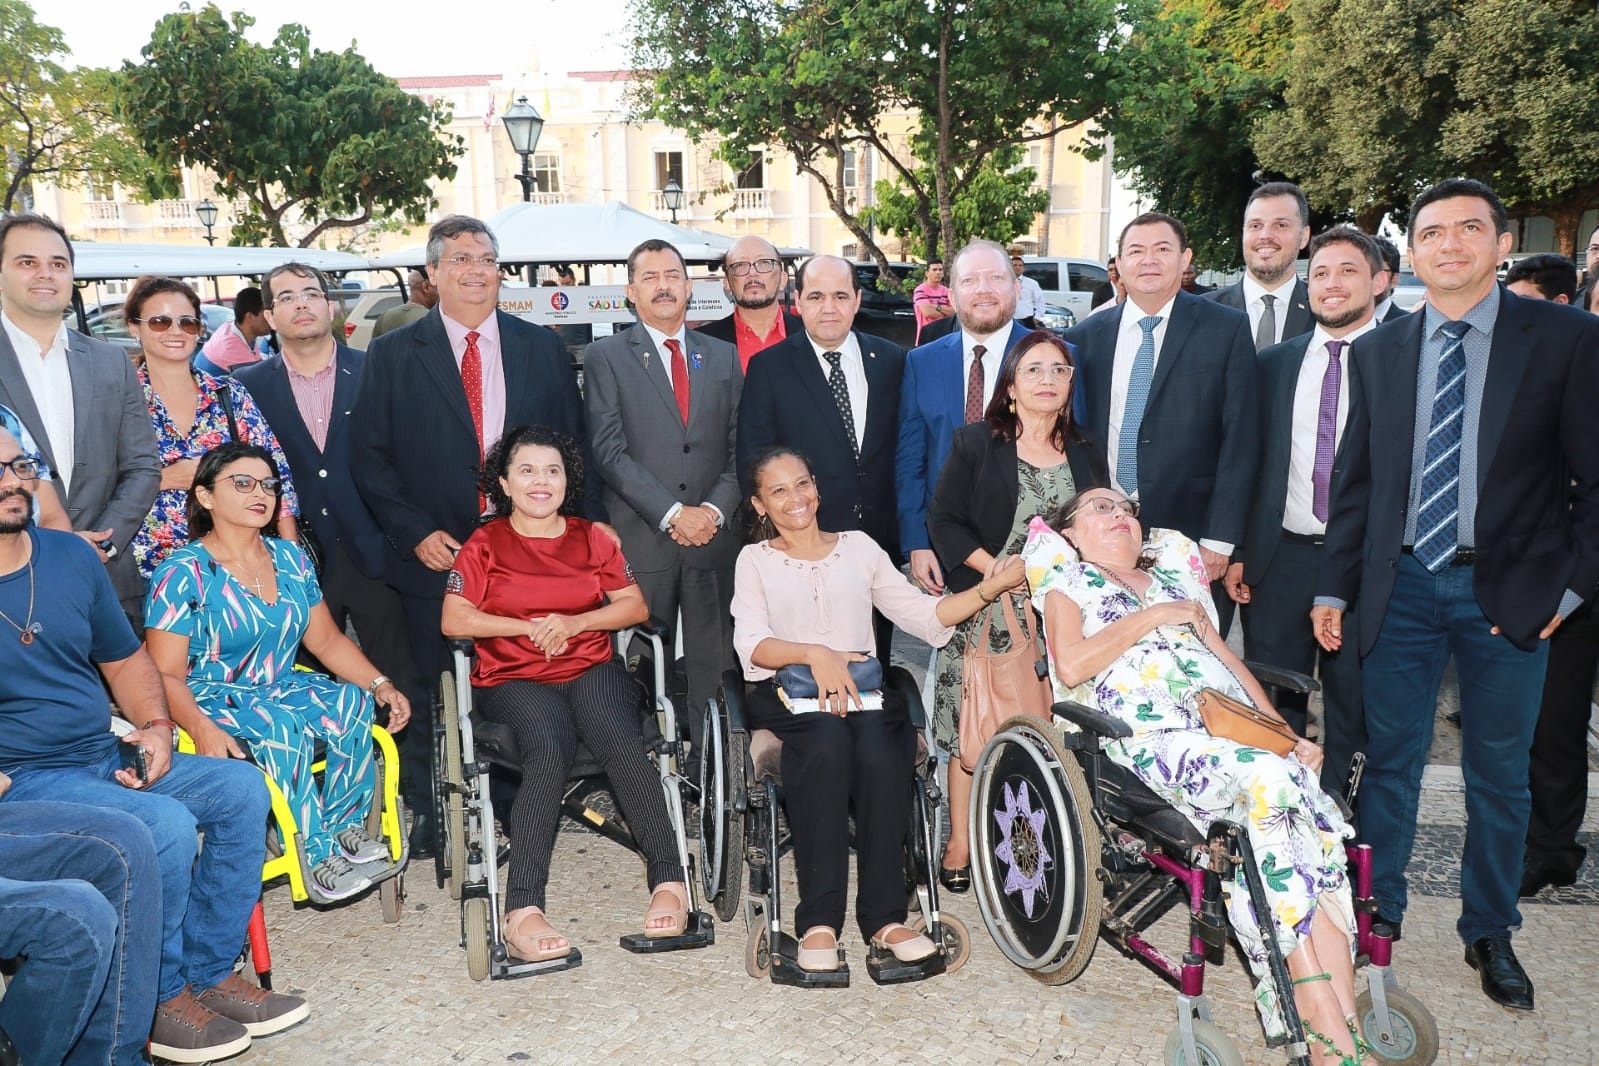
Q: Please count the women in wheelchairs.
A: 4